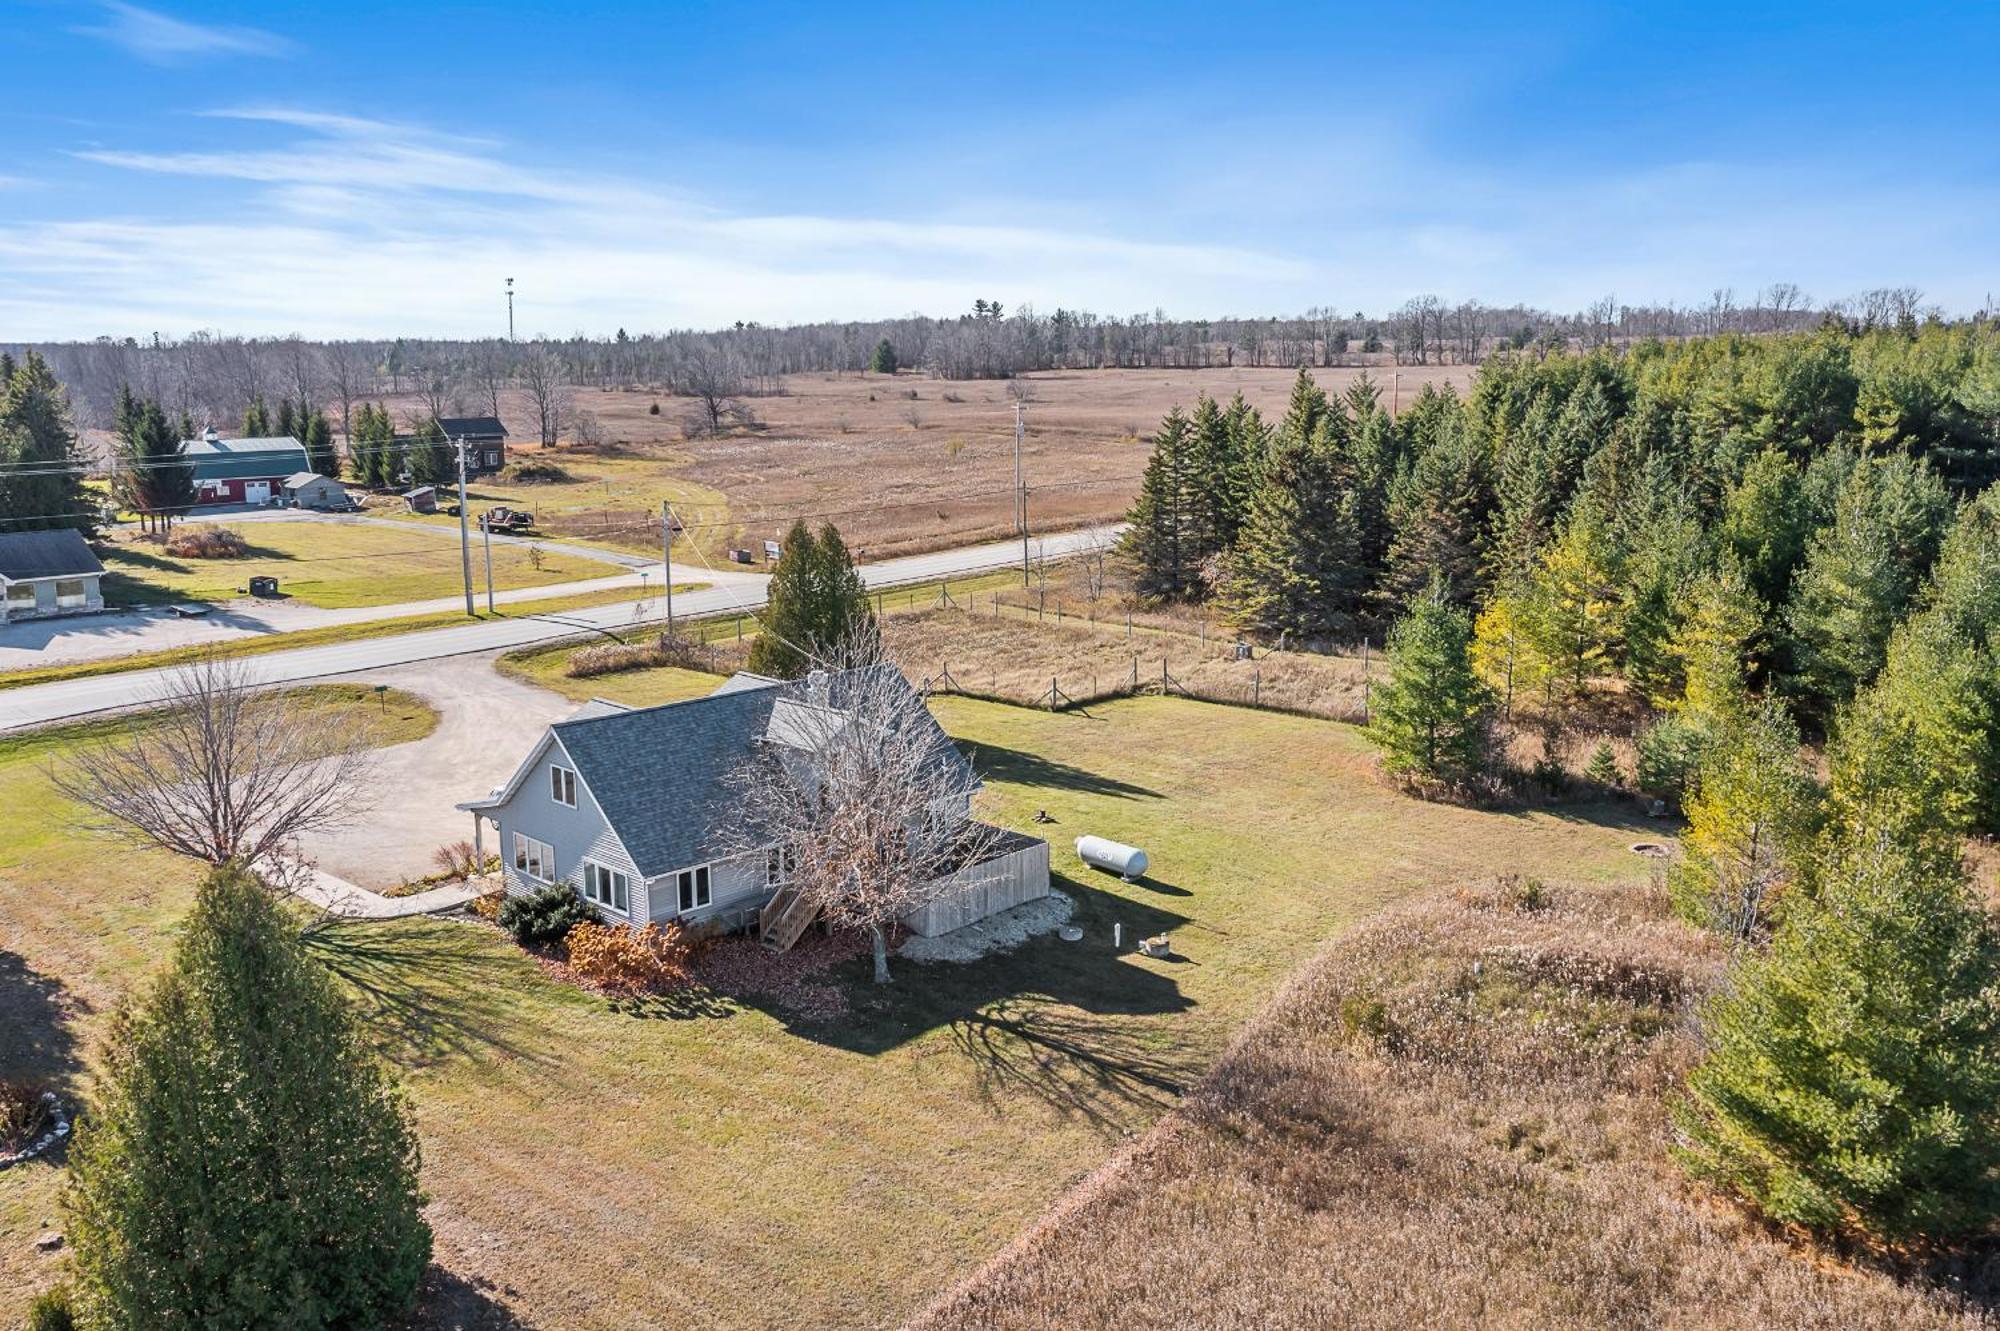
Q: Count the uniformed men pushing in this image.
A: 0